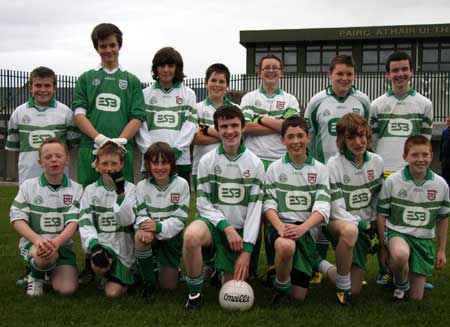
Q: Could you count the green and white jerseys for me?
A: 13